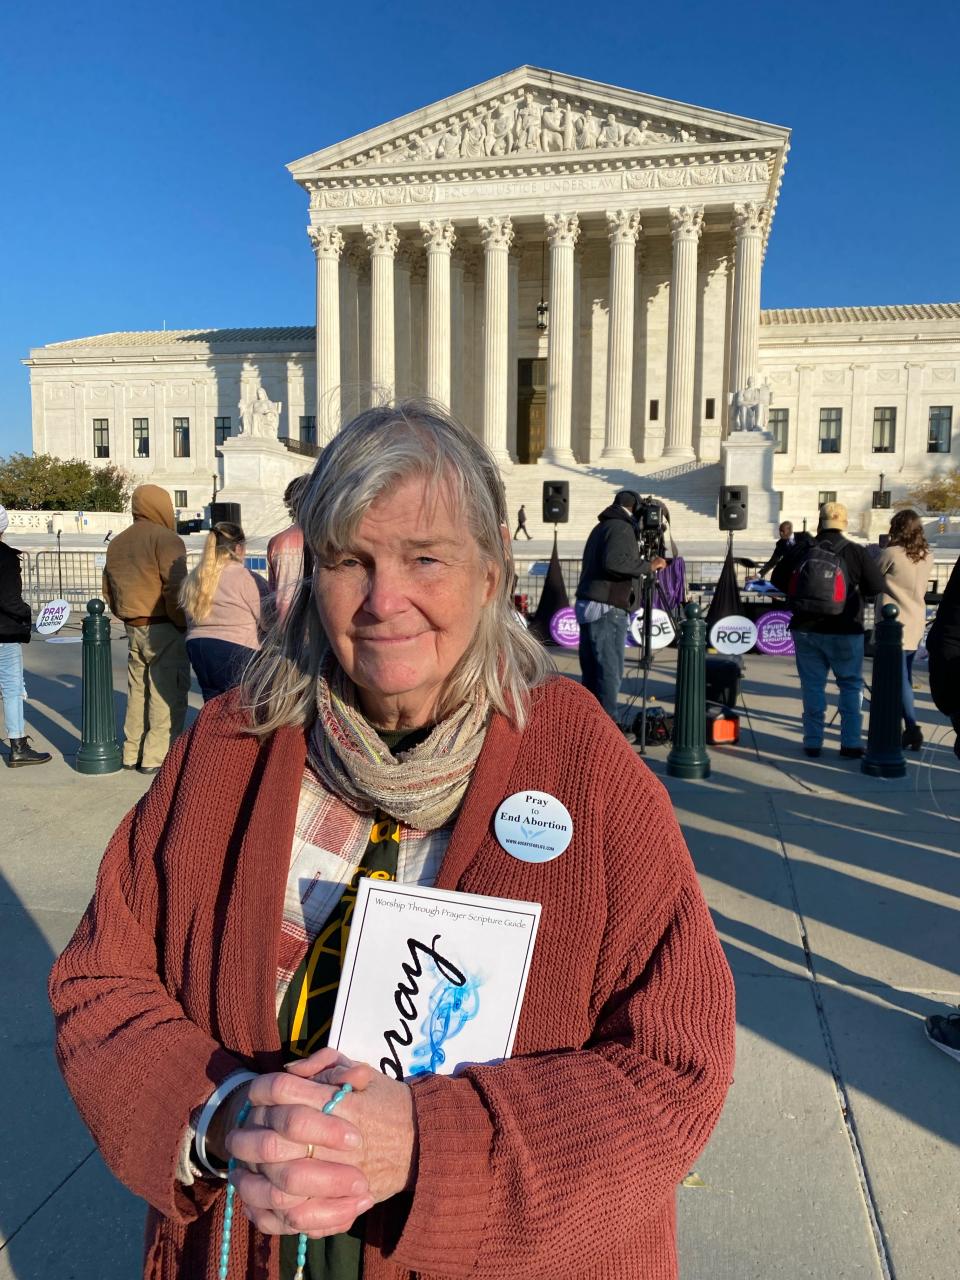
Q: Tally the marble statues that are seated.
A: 2